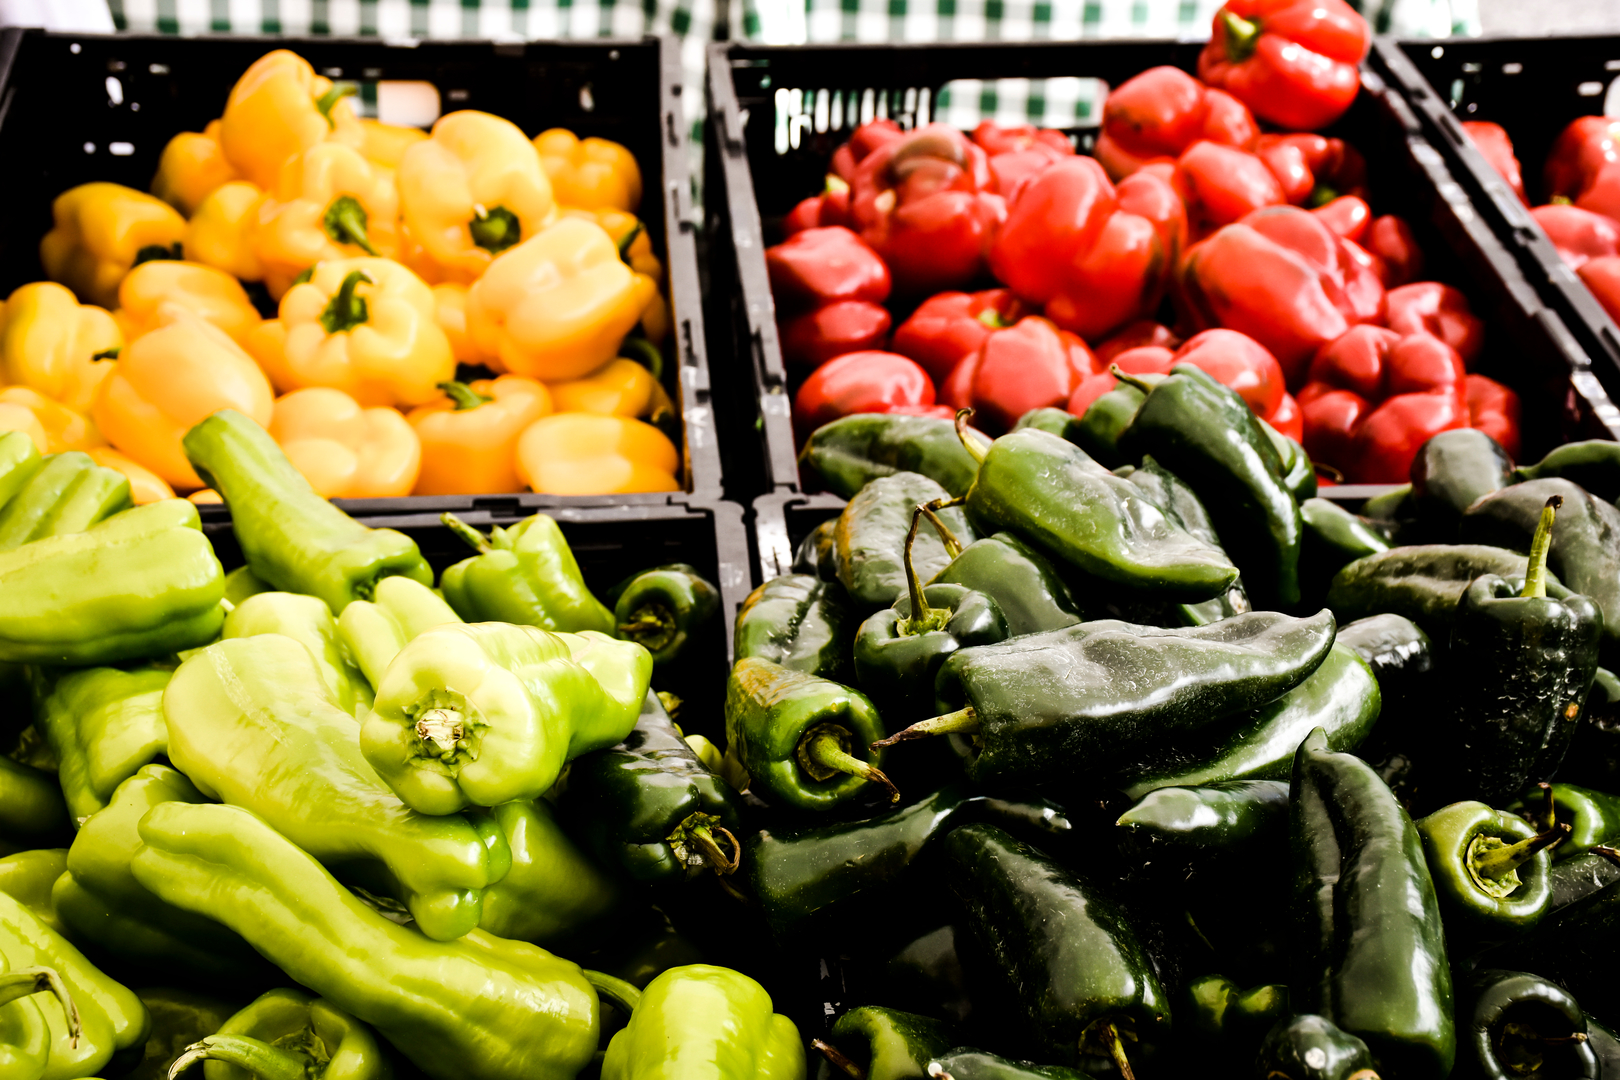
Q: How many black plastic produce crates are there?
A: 5